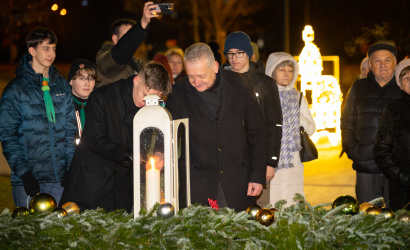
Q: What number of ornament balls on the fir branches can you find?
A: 12